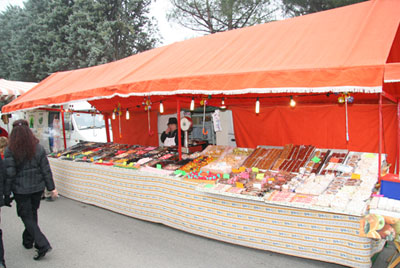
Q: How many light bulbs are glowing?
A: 7